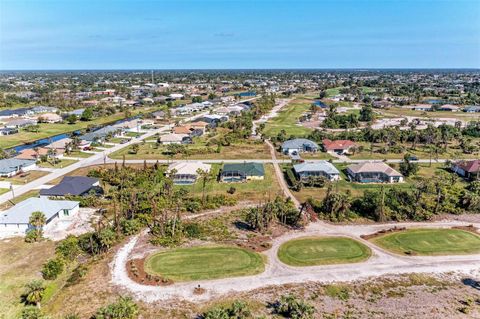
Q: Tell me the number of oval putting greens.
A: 3